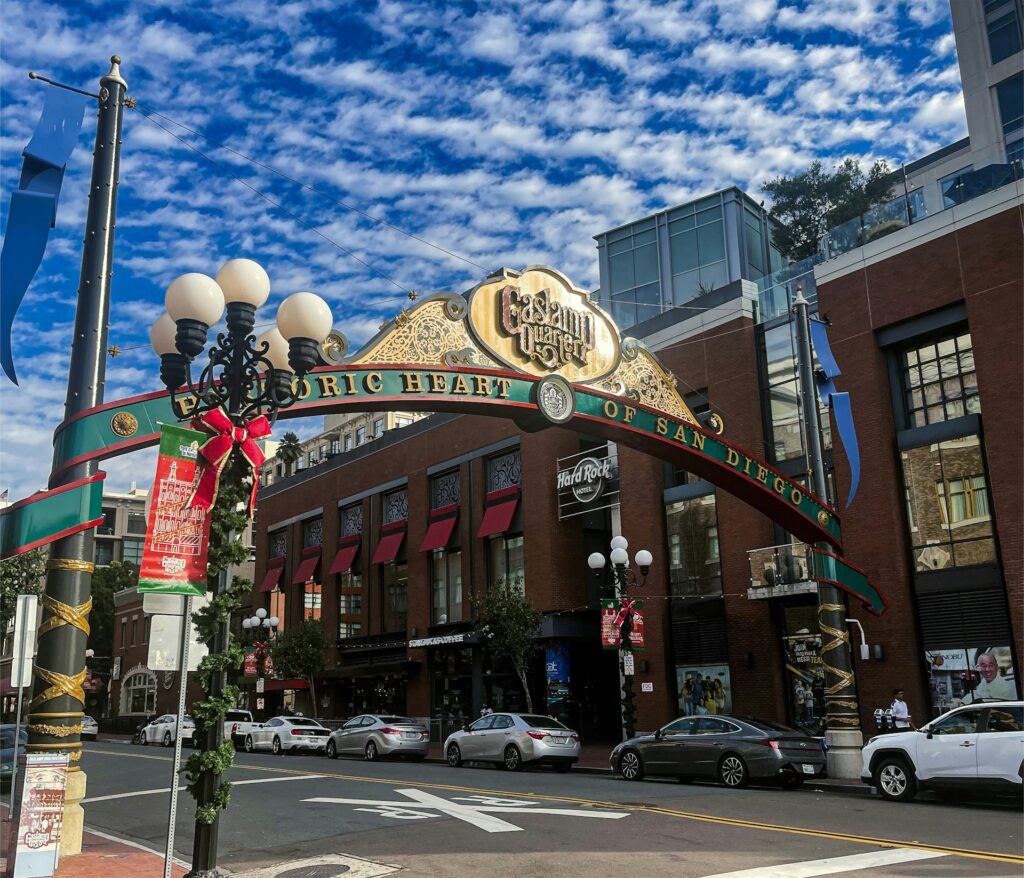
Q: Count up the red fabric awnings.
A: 6